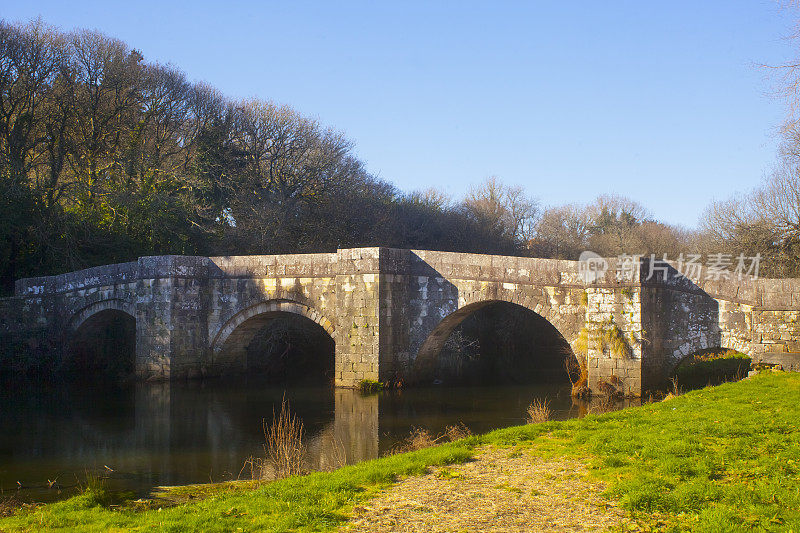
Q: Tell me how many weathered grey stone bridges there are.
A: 1